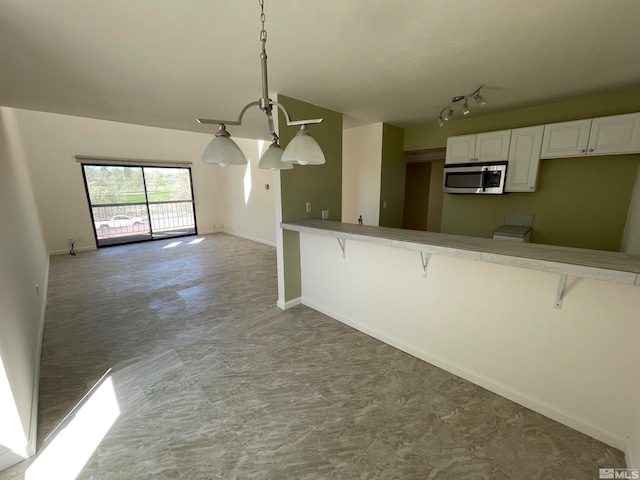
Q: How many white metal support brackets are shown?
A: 3